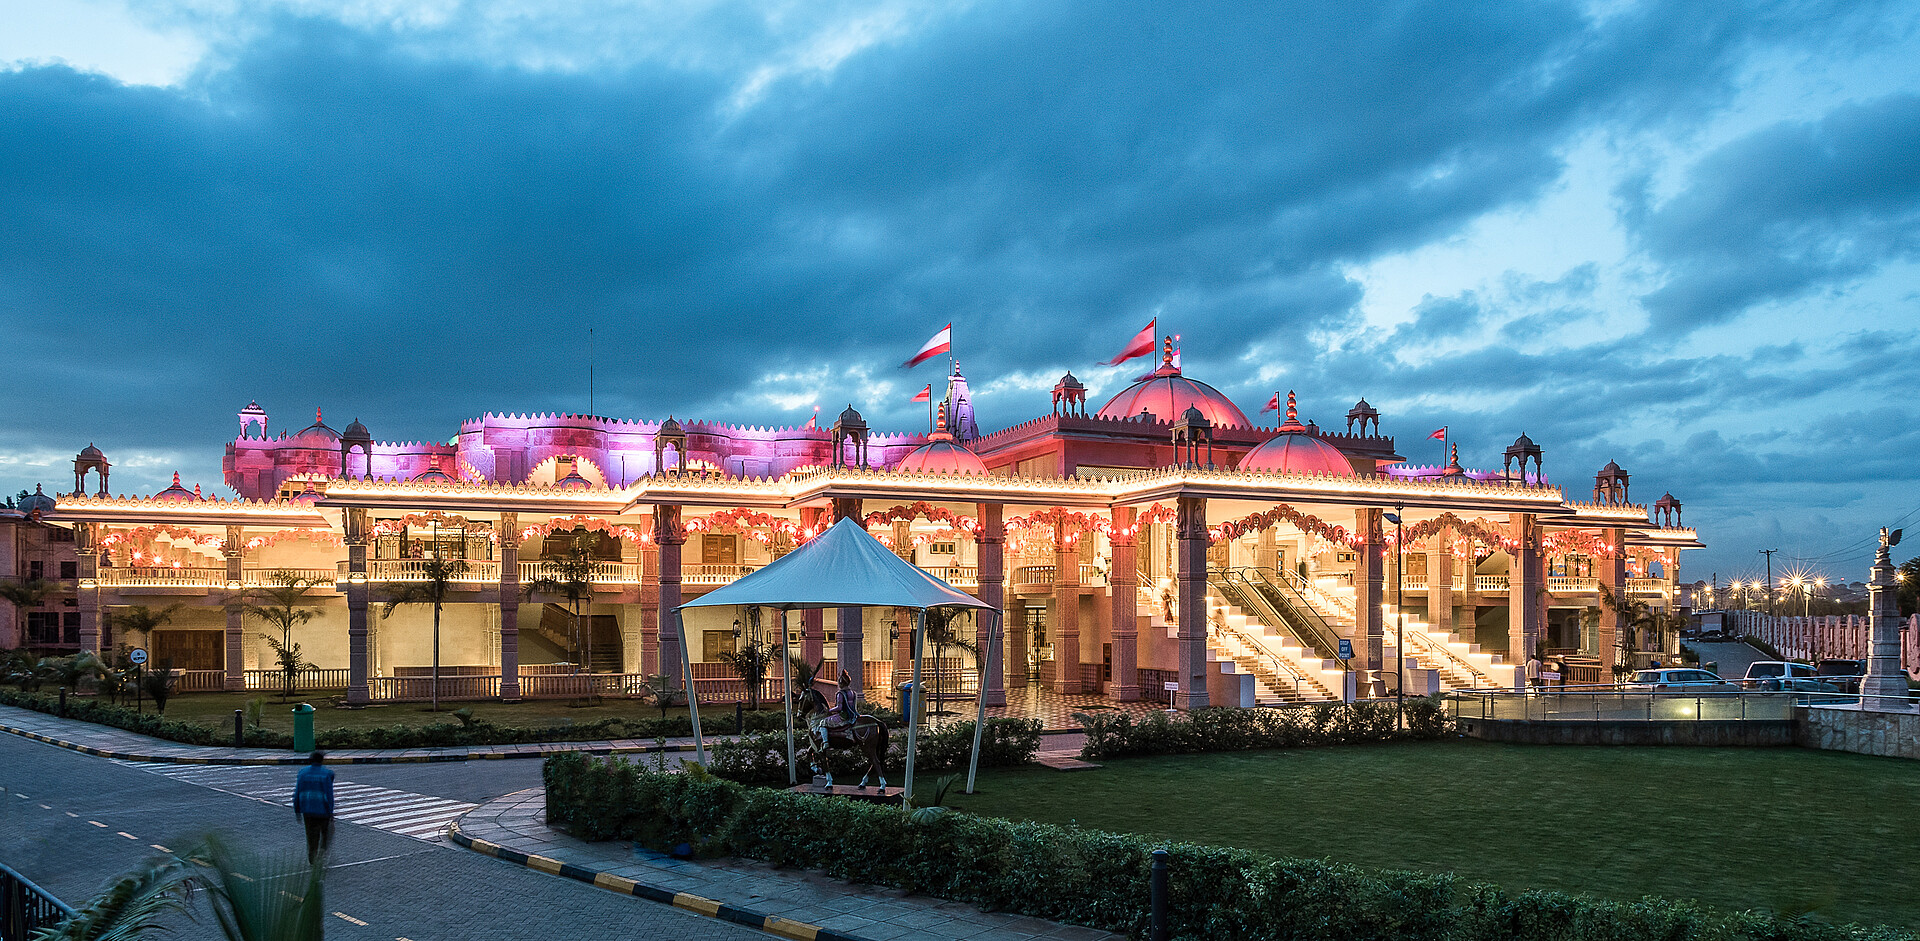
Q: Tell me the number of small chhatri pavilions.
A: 11